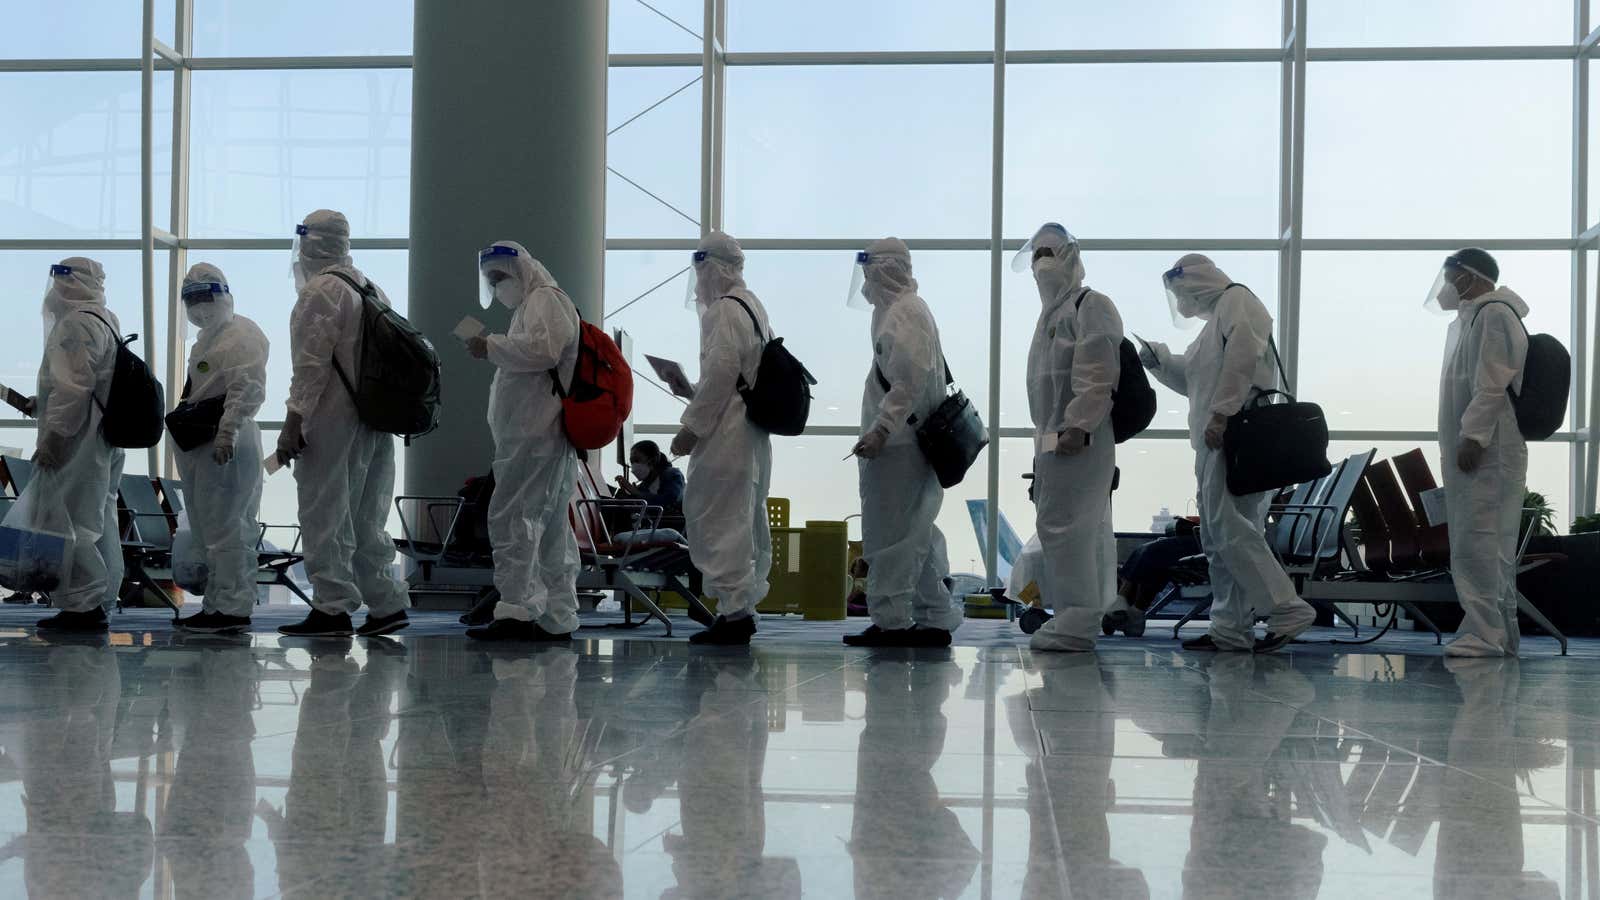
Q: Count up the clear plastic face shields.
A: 9